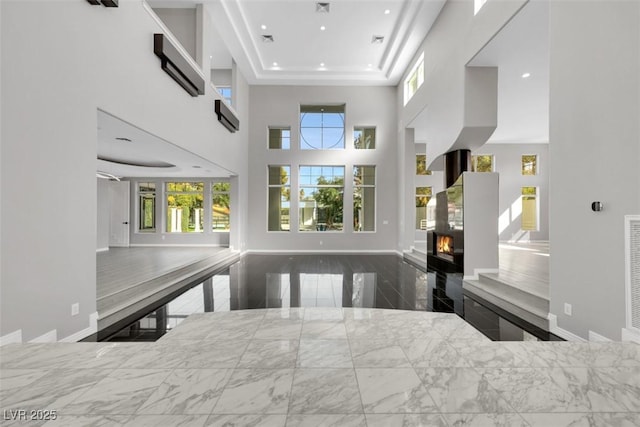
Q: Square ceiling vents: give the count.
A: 3